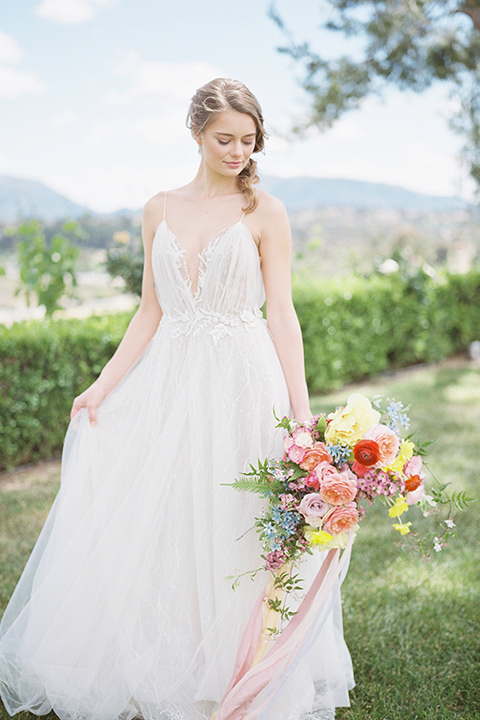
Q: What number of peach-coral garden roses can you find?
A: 4